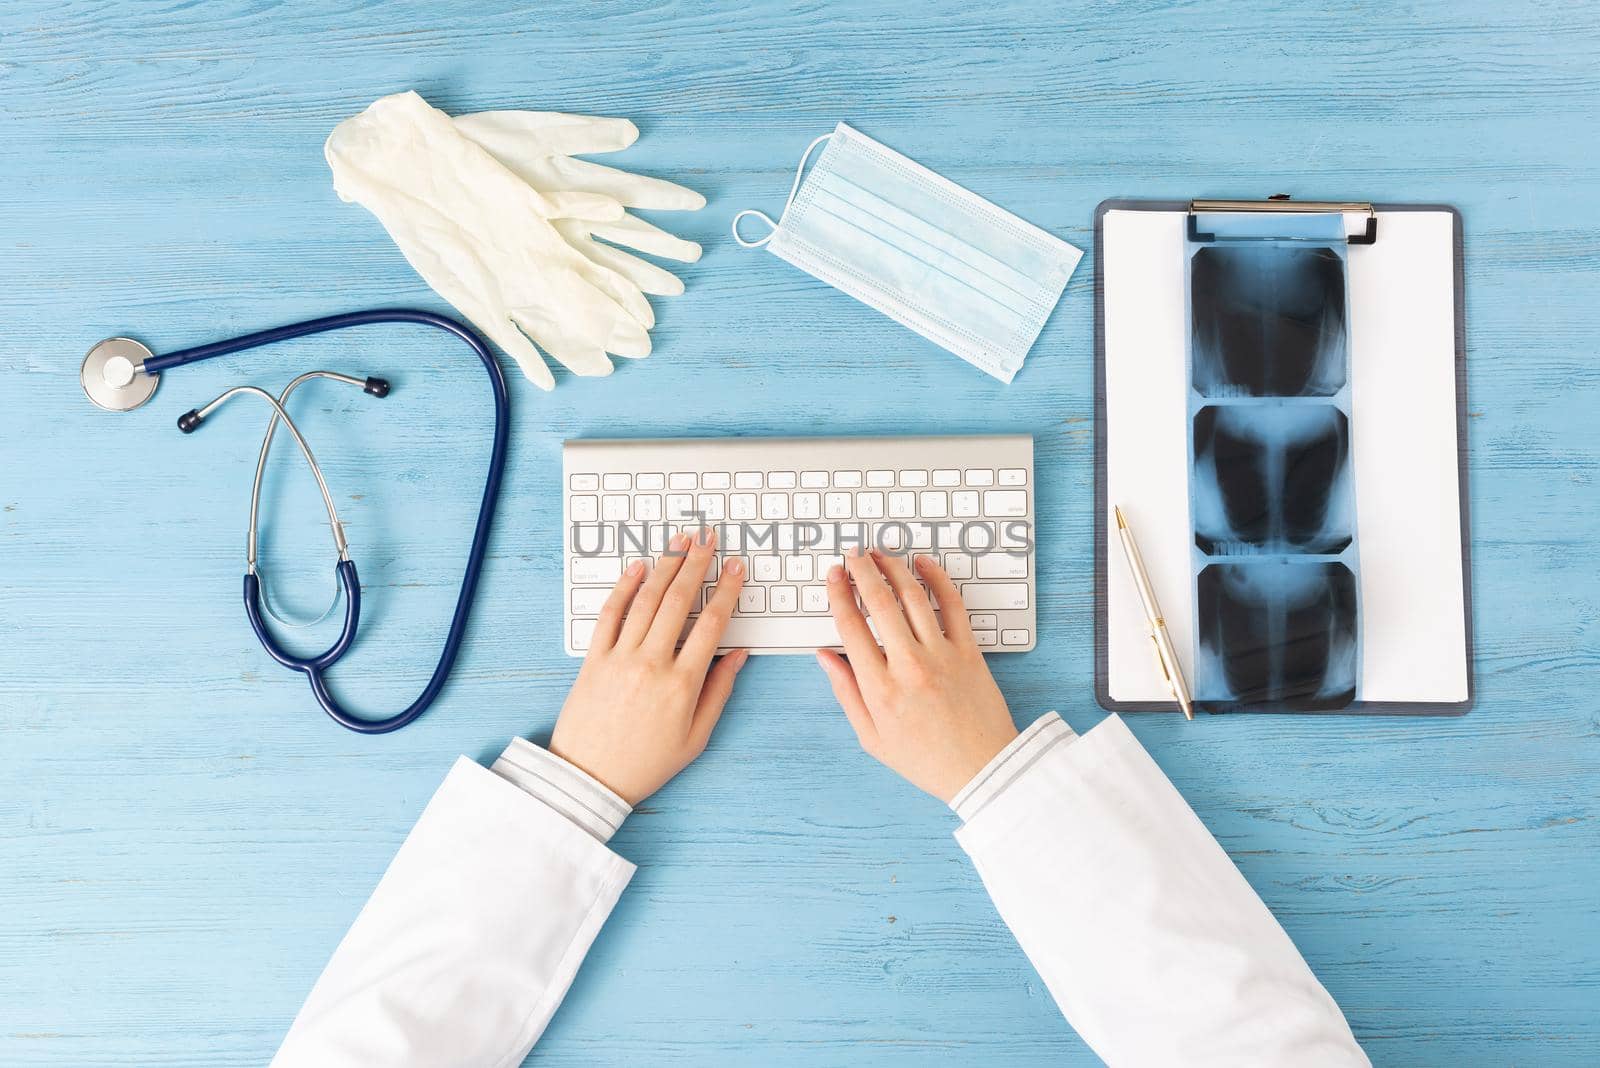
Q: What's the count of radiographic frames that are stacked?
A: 3